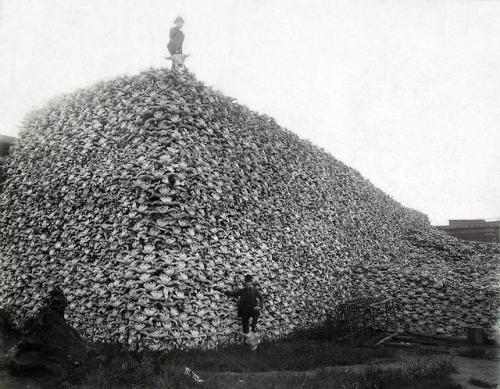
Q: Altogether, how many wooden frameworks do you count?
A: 1